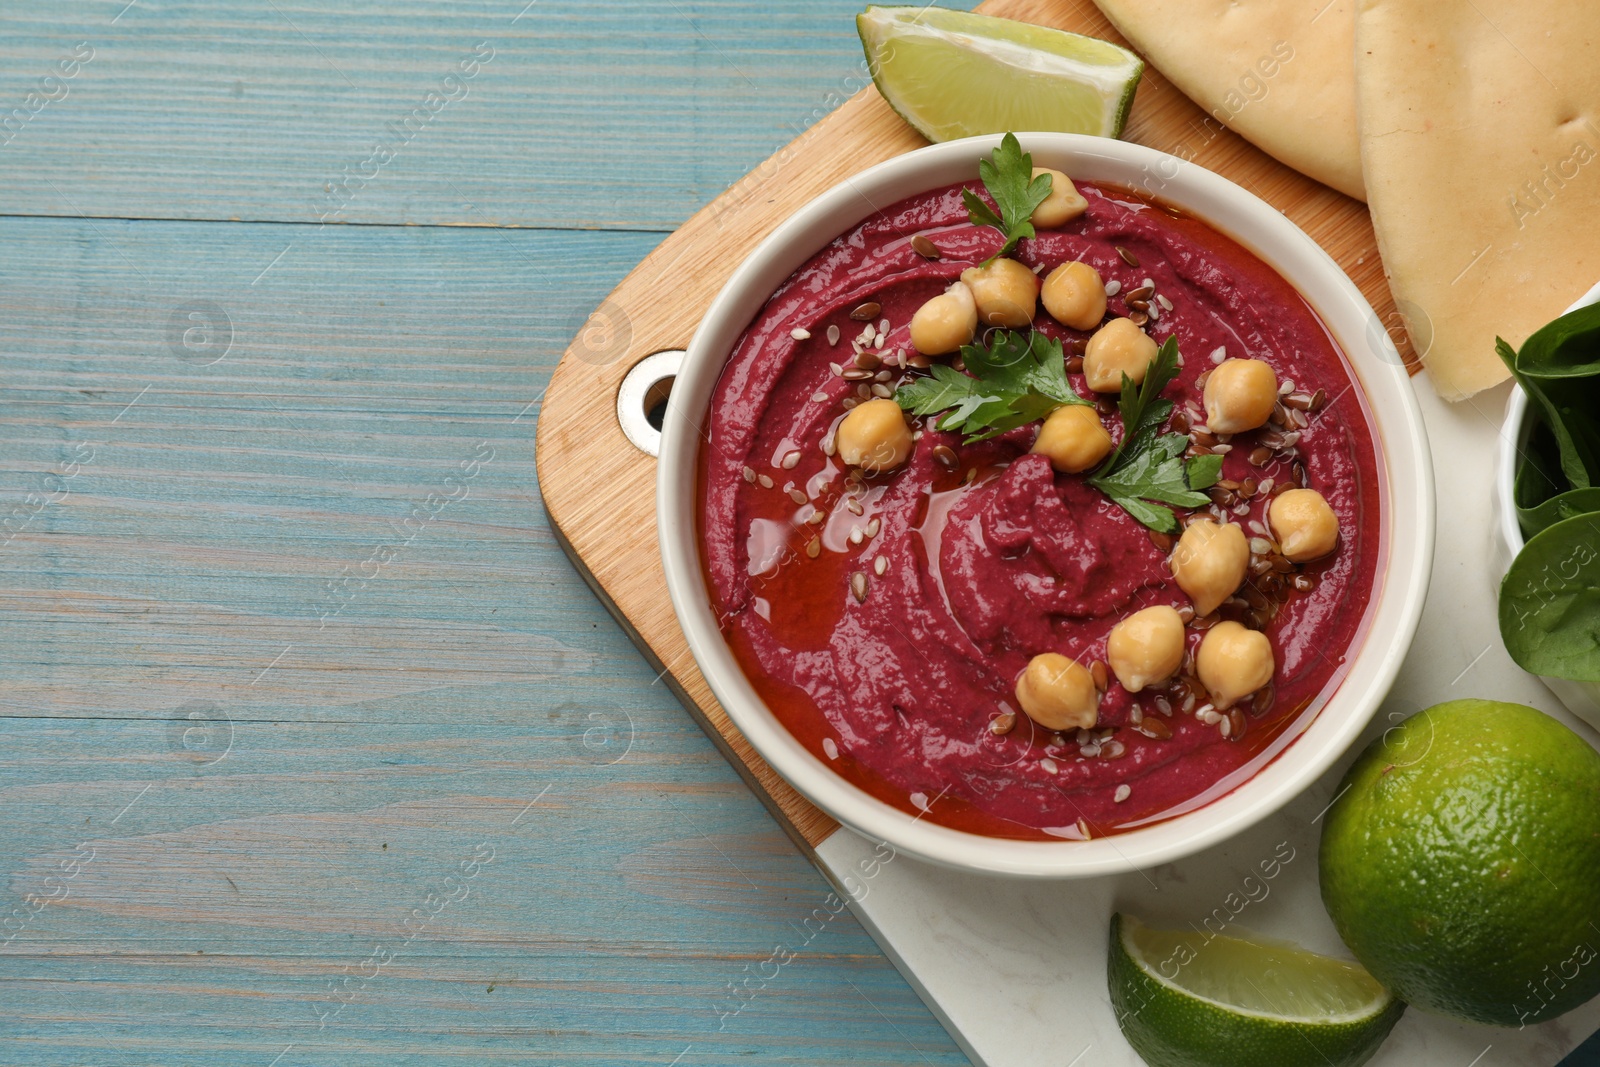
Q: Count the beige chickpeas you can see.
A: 13